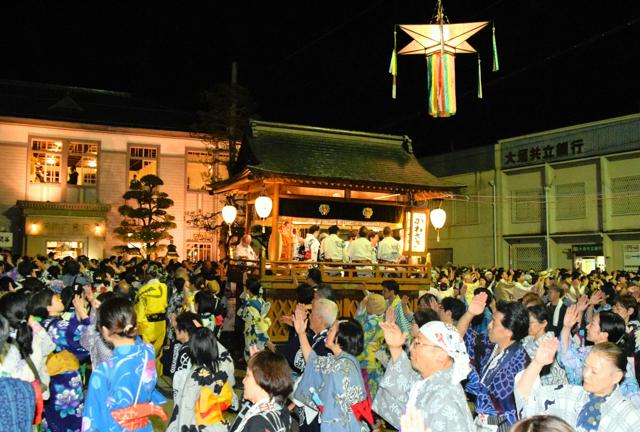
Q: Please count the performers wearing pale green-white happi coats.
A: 3